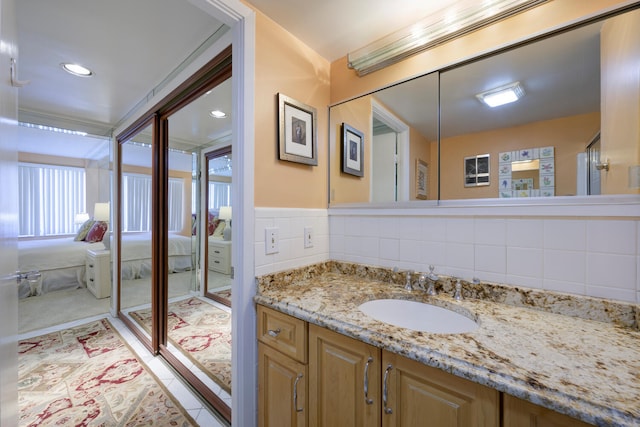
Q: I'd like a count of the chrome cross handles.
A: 2